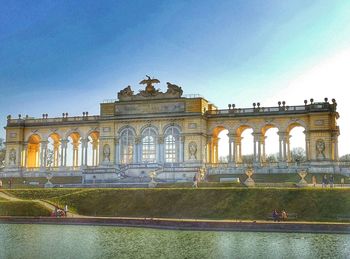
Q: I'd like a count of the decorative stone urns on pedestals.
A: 4